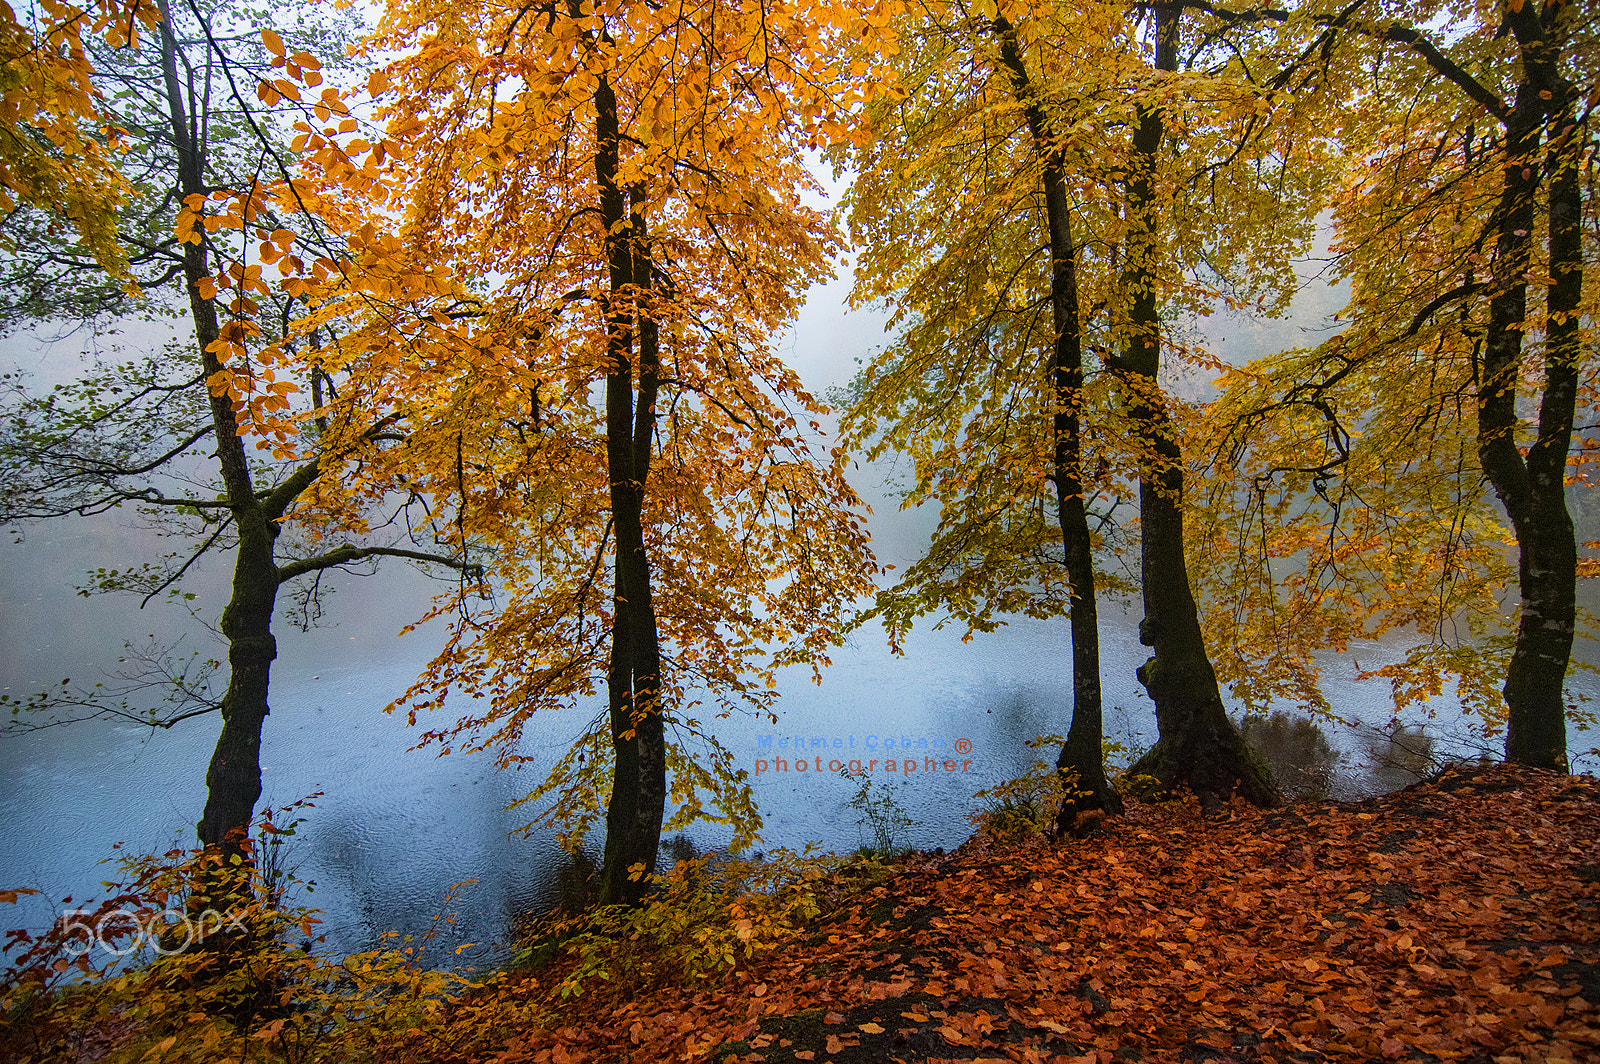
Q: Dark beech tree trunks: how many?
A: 5